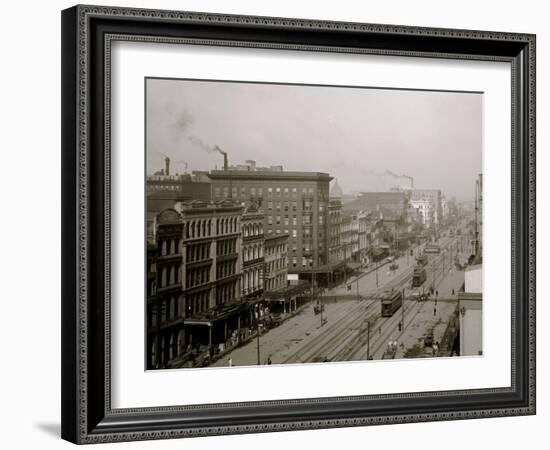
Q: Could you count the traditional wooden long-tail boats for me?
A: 0